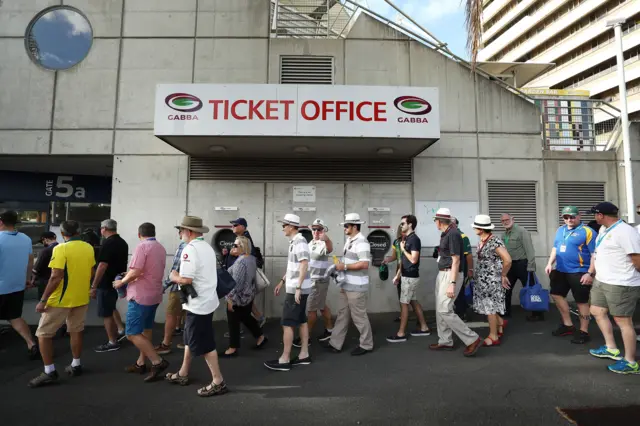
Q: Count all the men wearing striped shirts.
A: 3